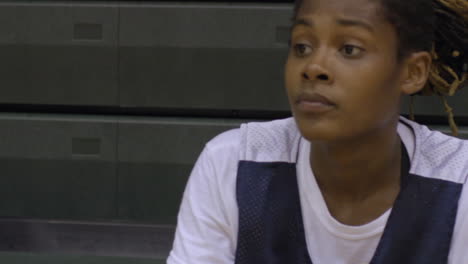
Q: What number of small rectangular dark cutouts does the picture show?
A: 3